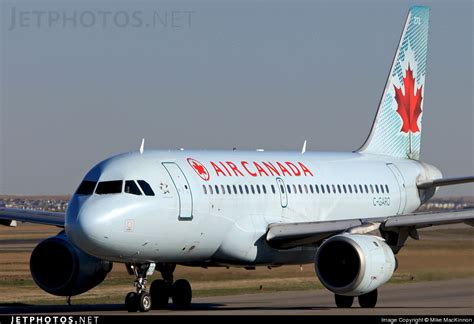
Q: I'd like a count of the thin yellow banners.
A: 0